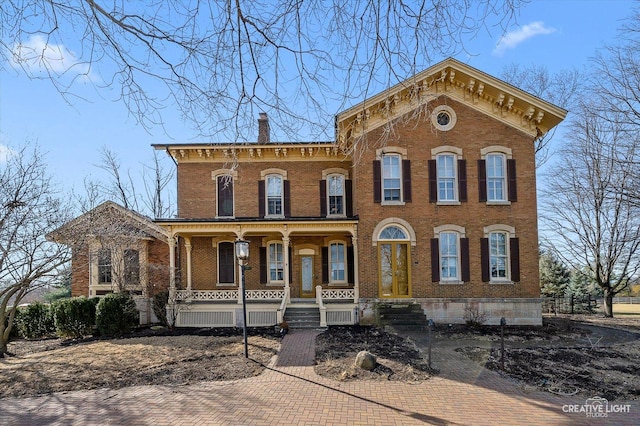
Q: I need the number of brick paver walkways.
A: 2